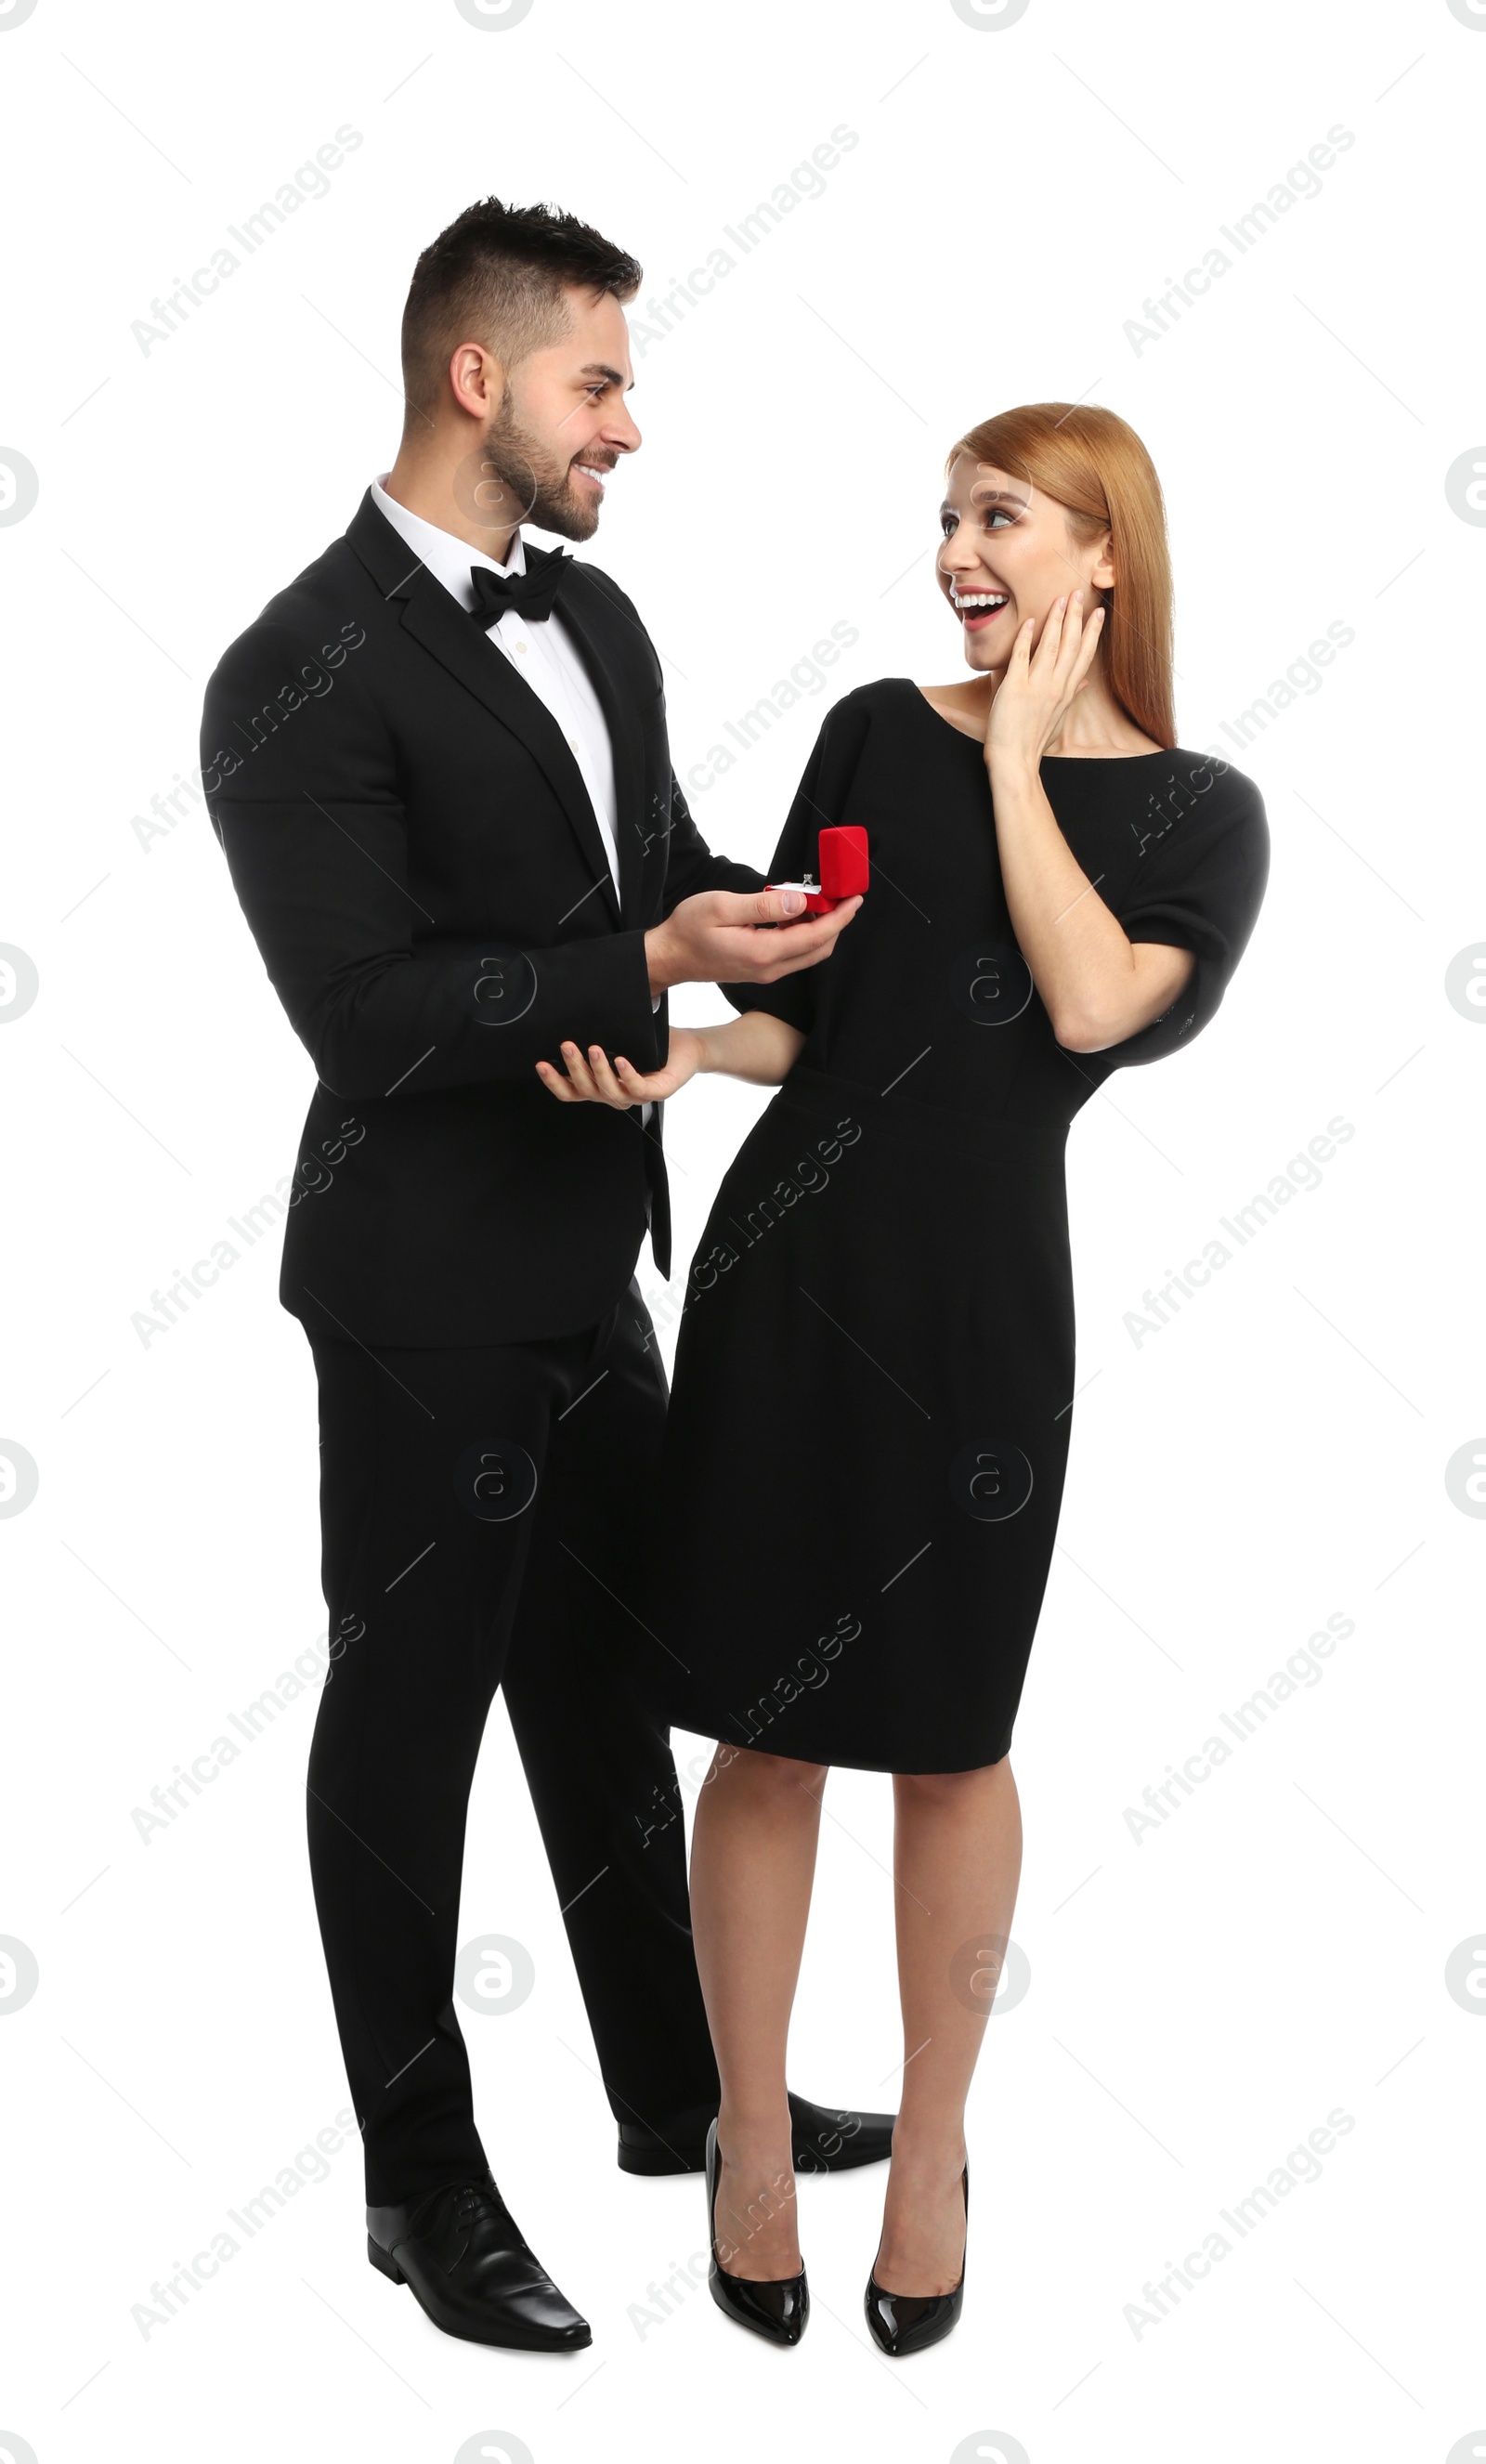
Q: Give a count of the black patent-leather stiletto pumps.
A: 2